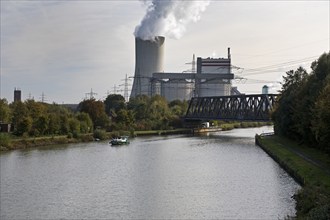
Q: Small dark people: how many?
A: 0